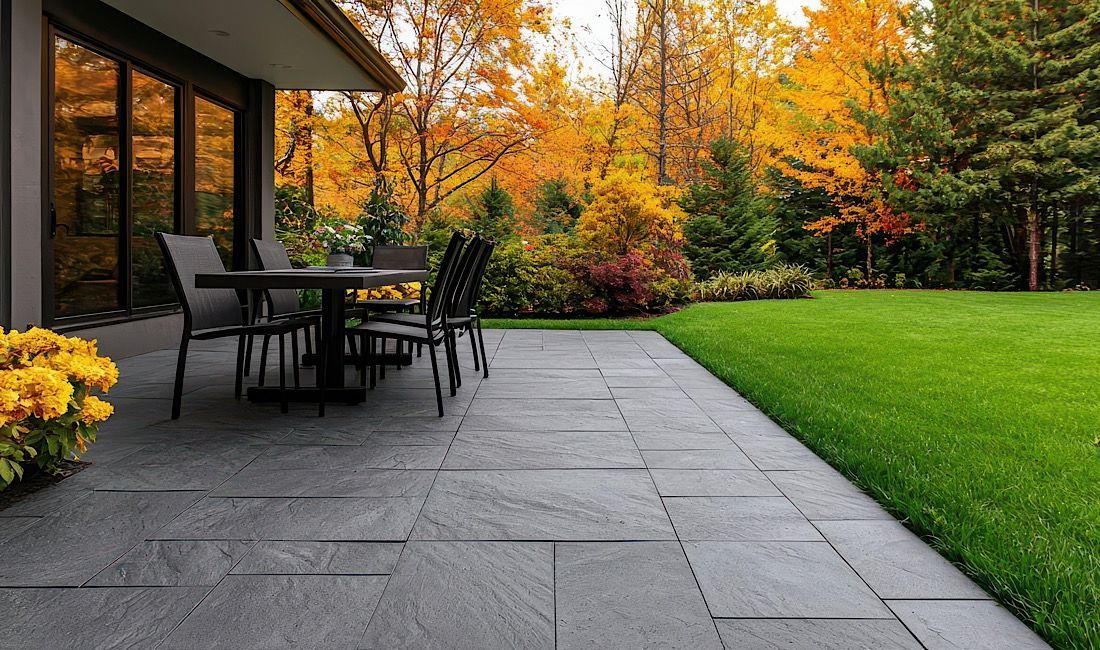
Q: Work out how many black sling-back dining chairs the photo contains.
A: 6